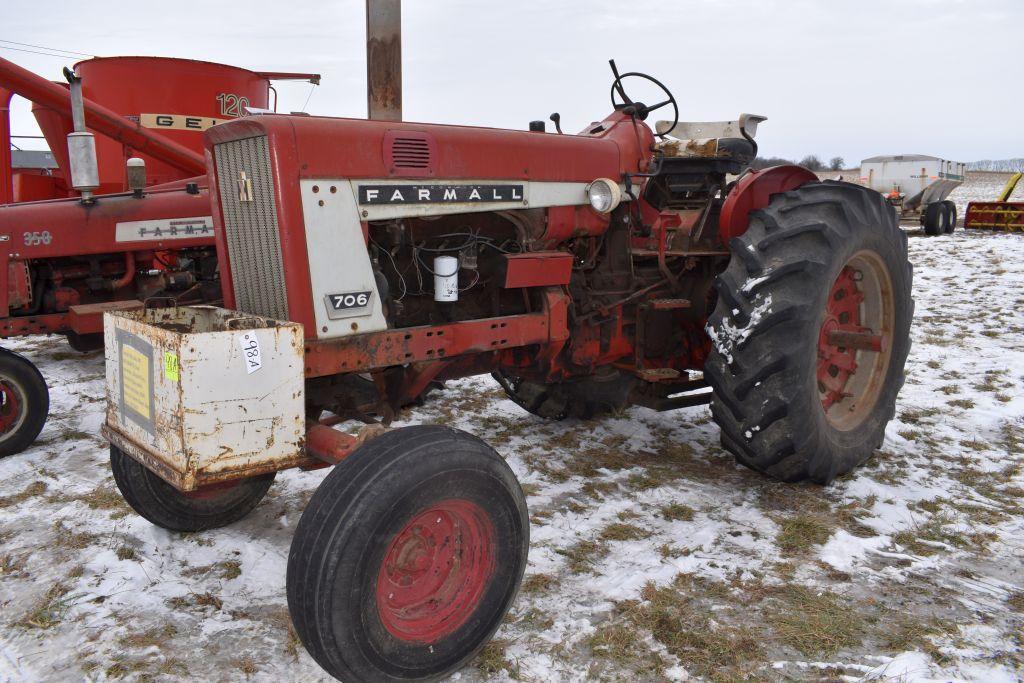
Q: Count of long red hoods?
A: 2